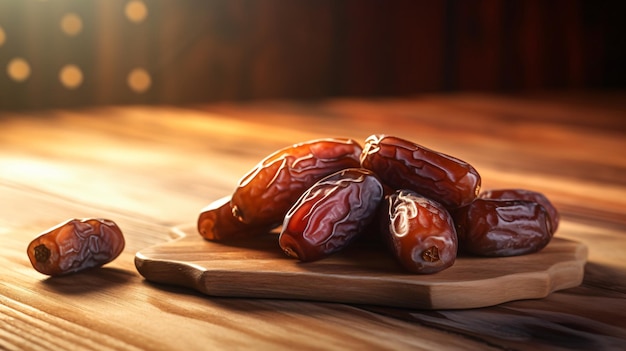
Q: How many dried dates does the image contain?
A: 8